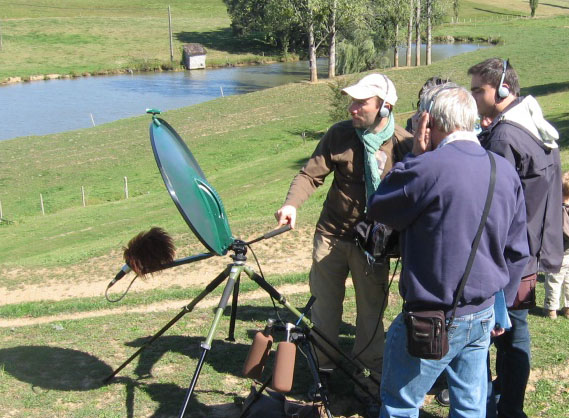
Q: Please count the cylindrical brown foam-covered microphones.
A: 2